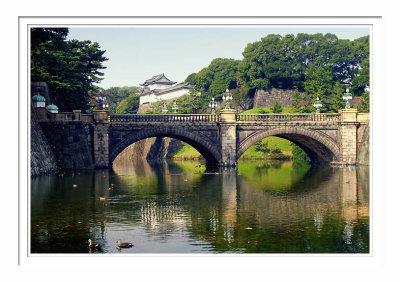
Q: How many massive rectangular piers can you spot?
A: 3